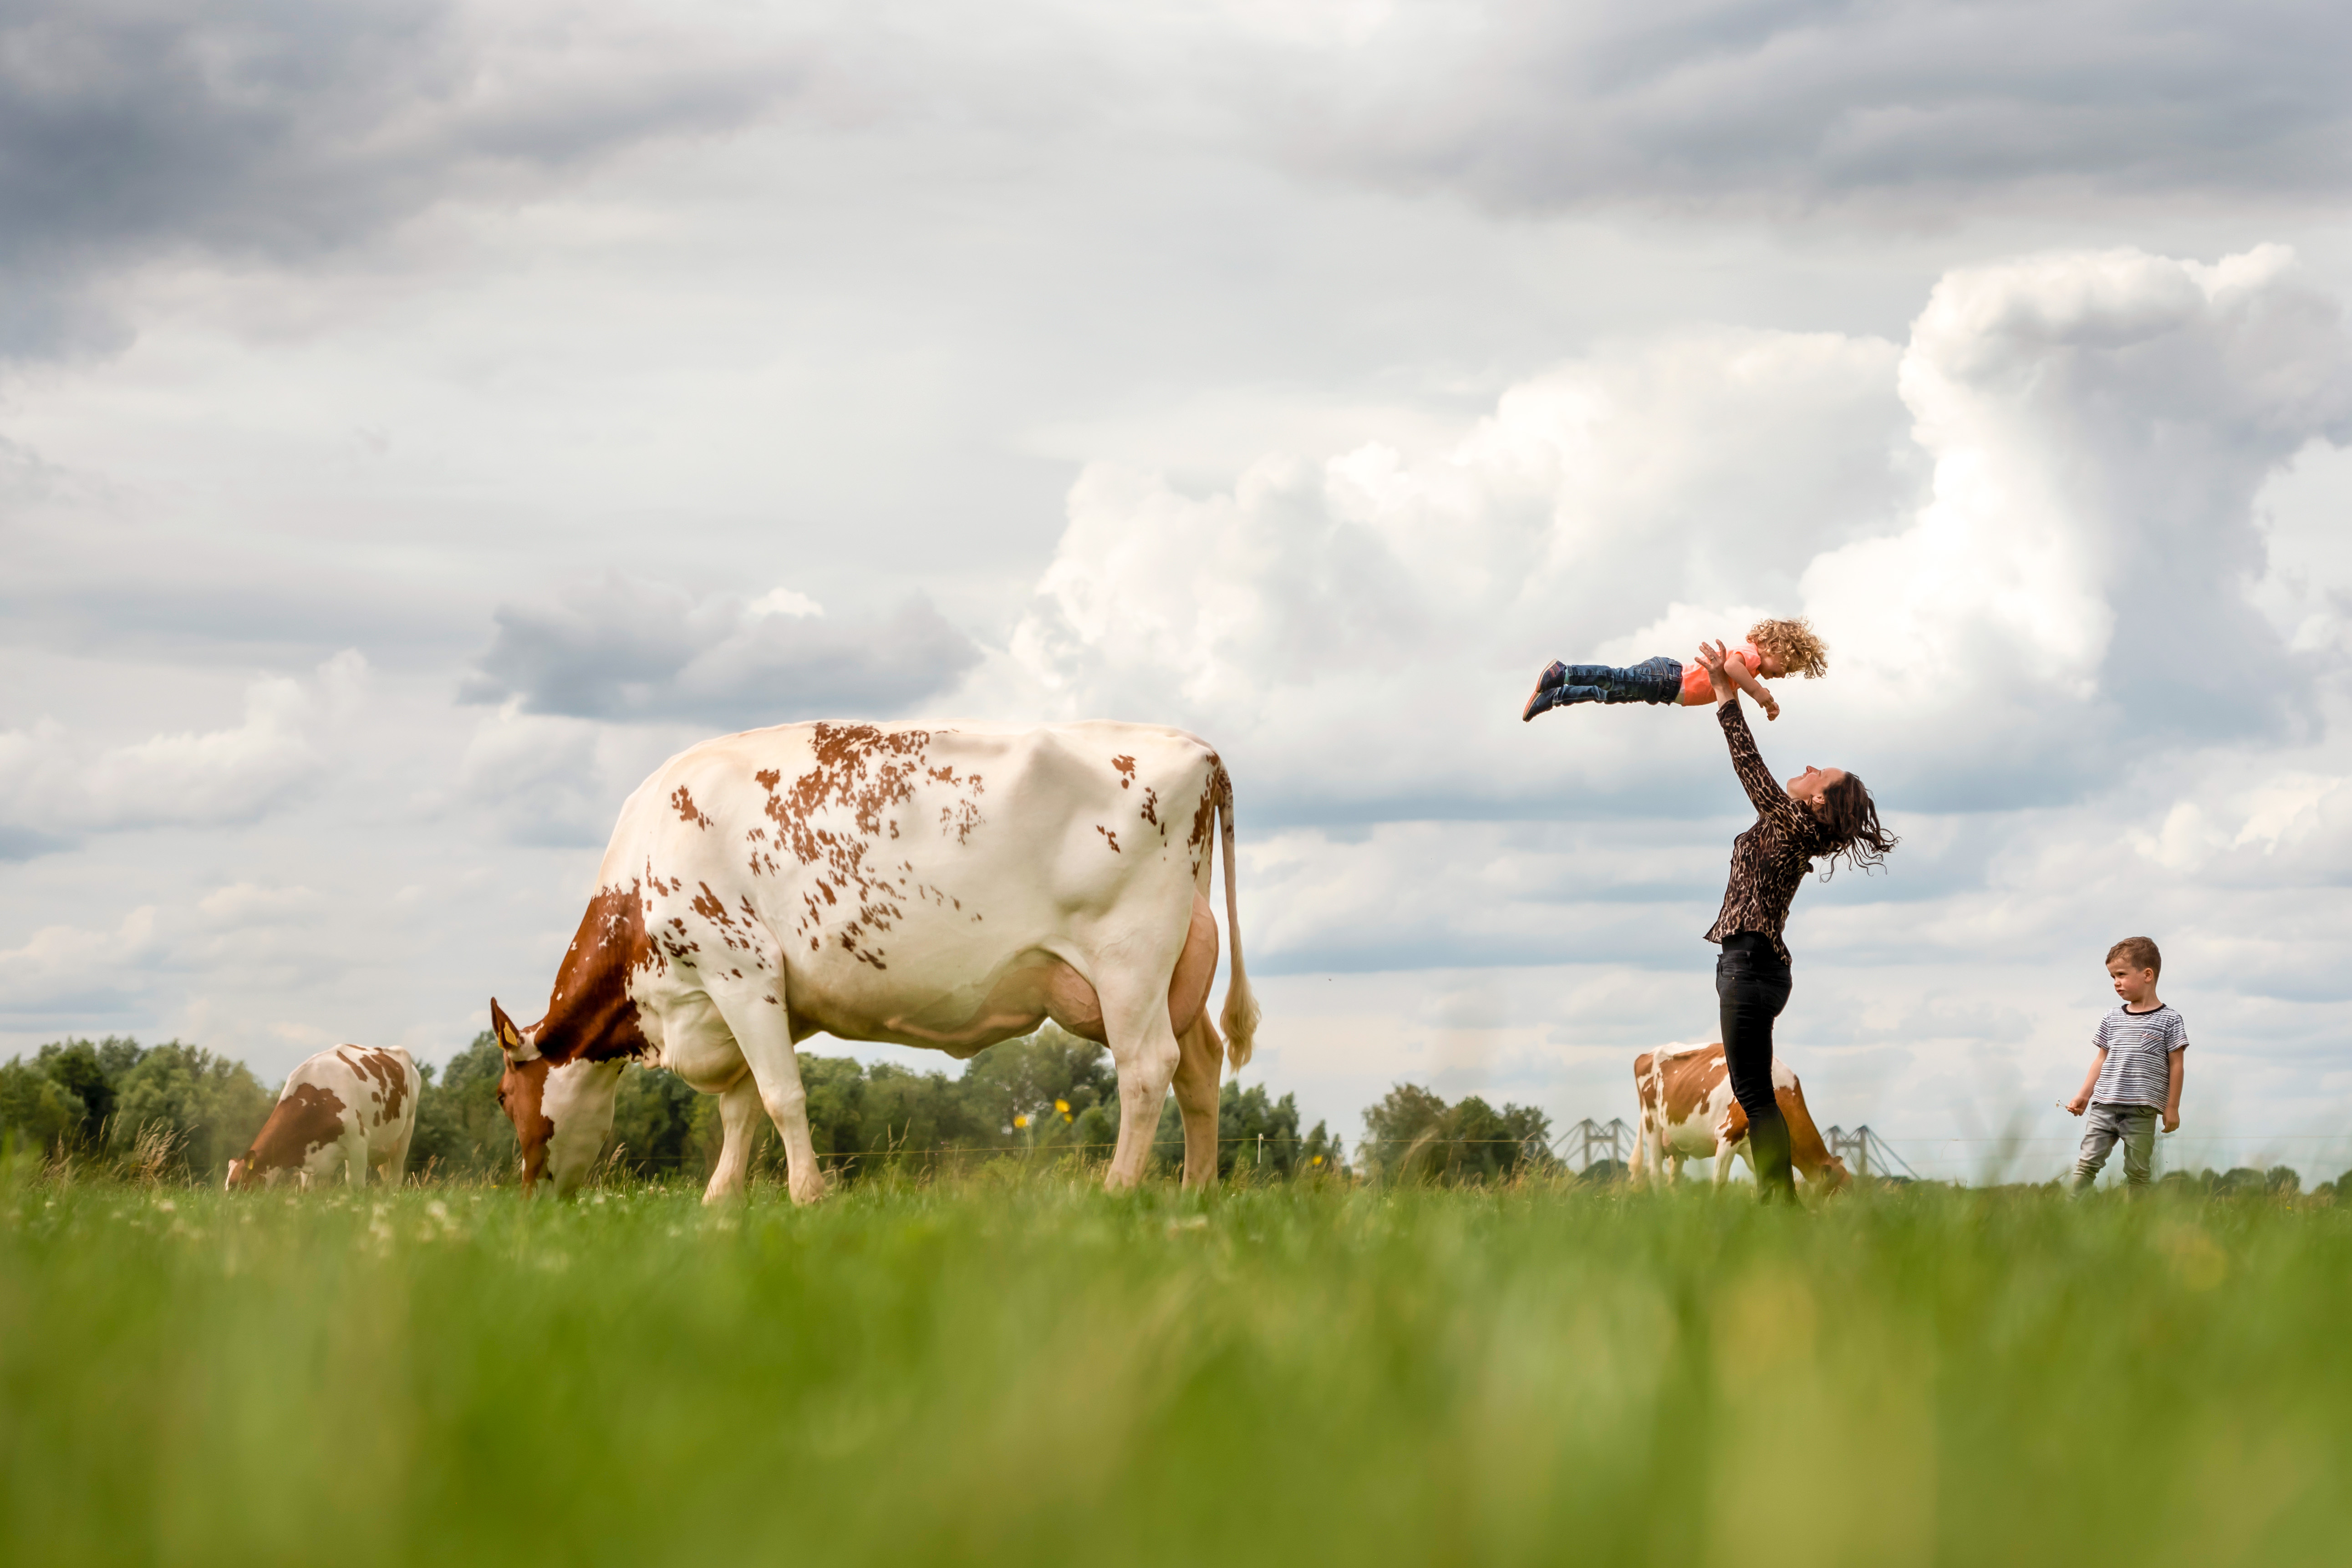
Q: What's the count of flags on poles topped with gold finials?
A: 0